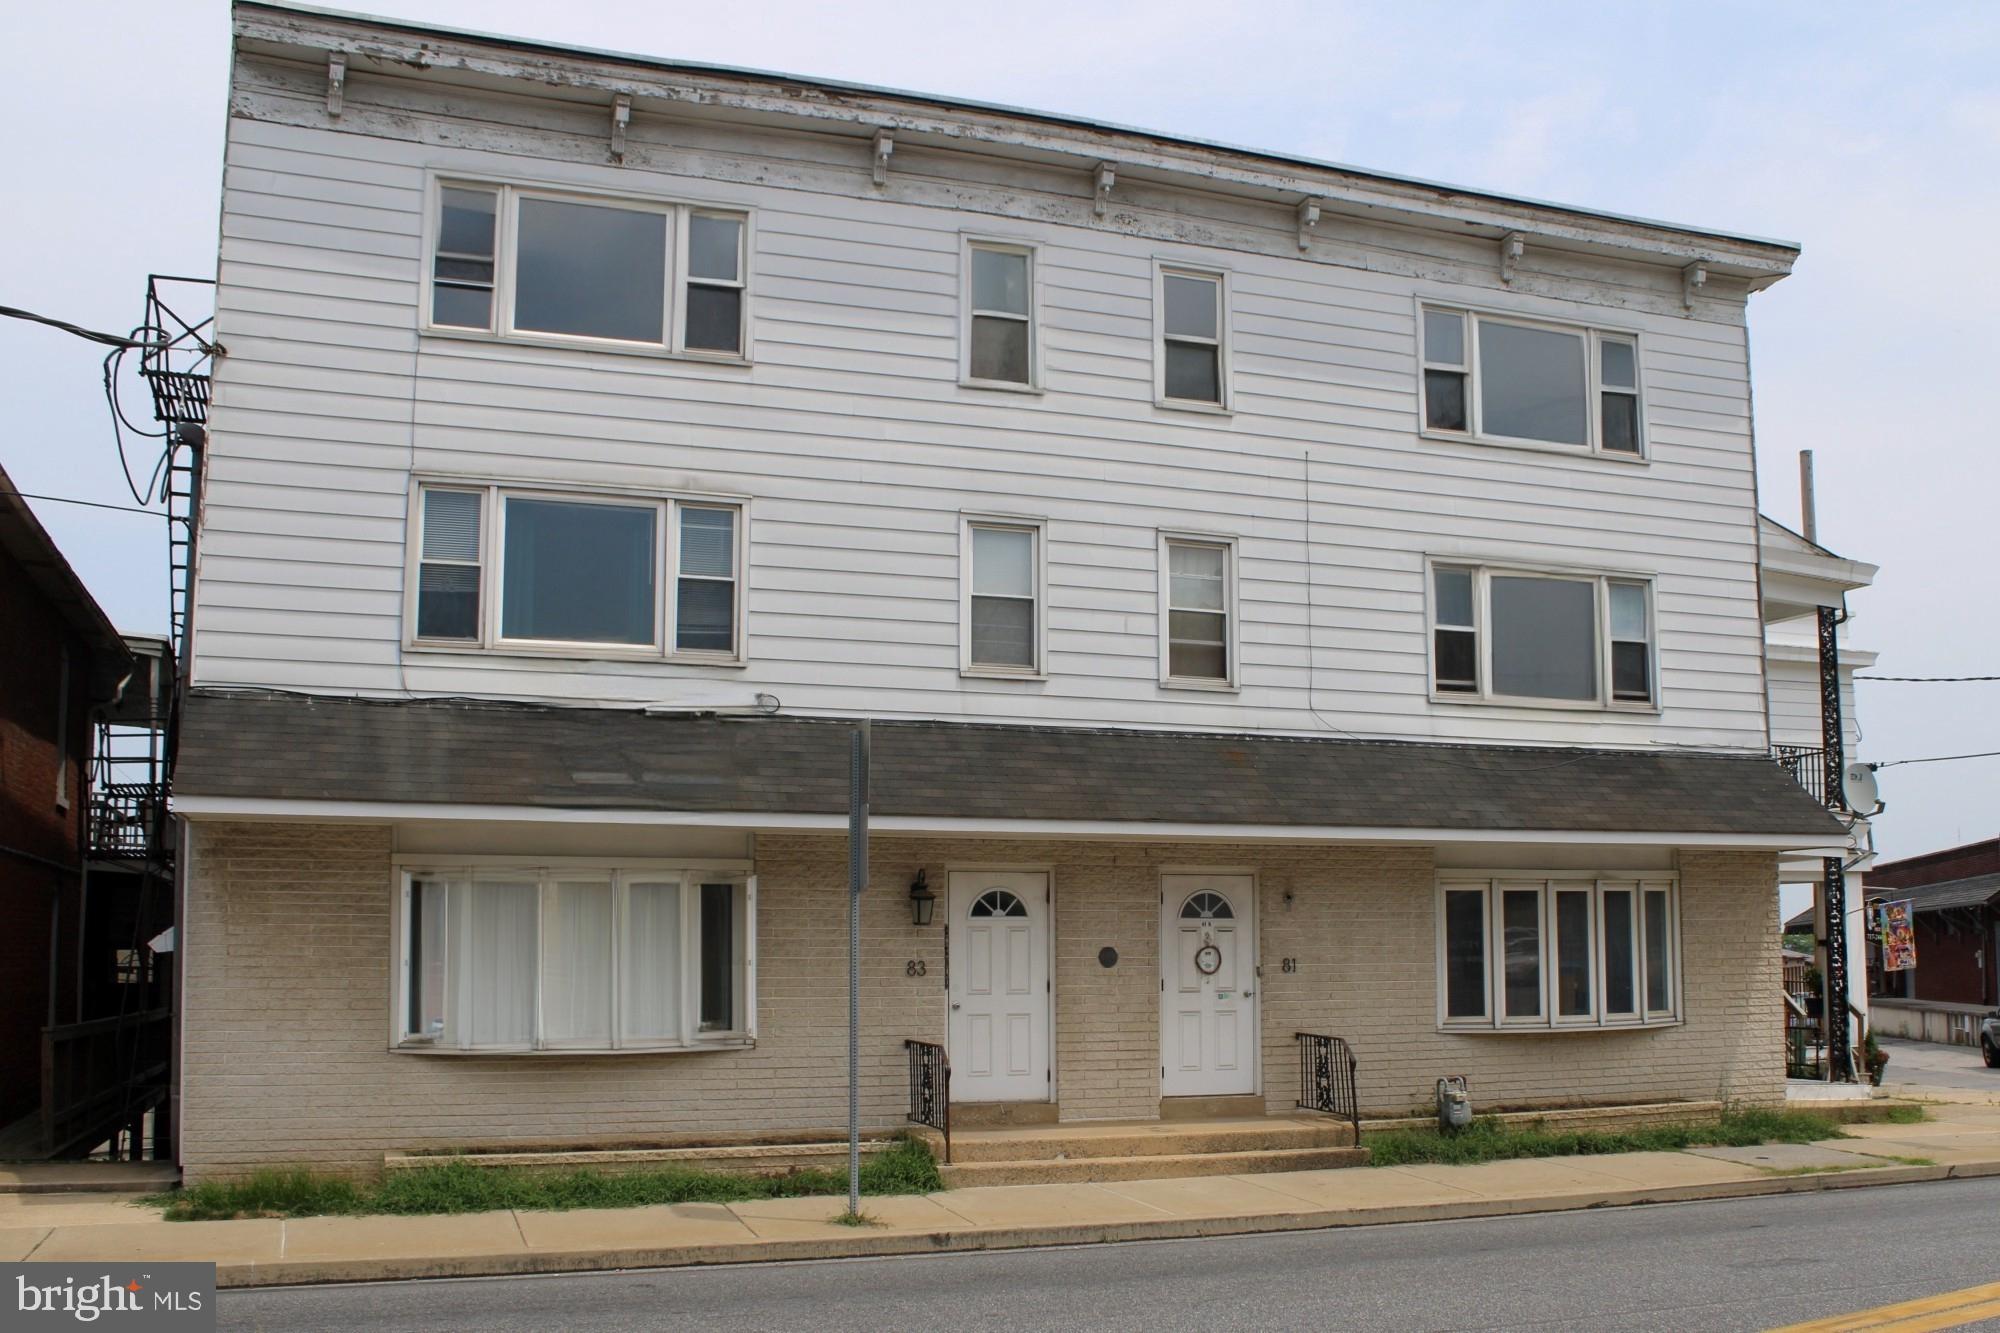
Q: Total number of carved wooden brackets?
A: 7